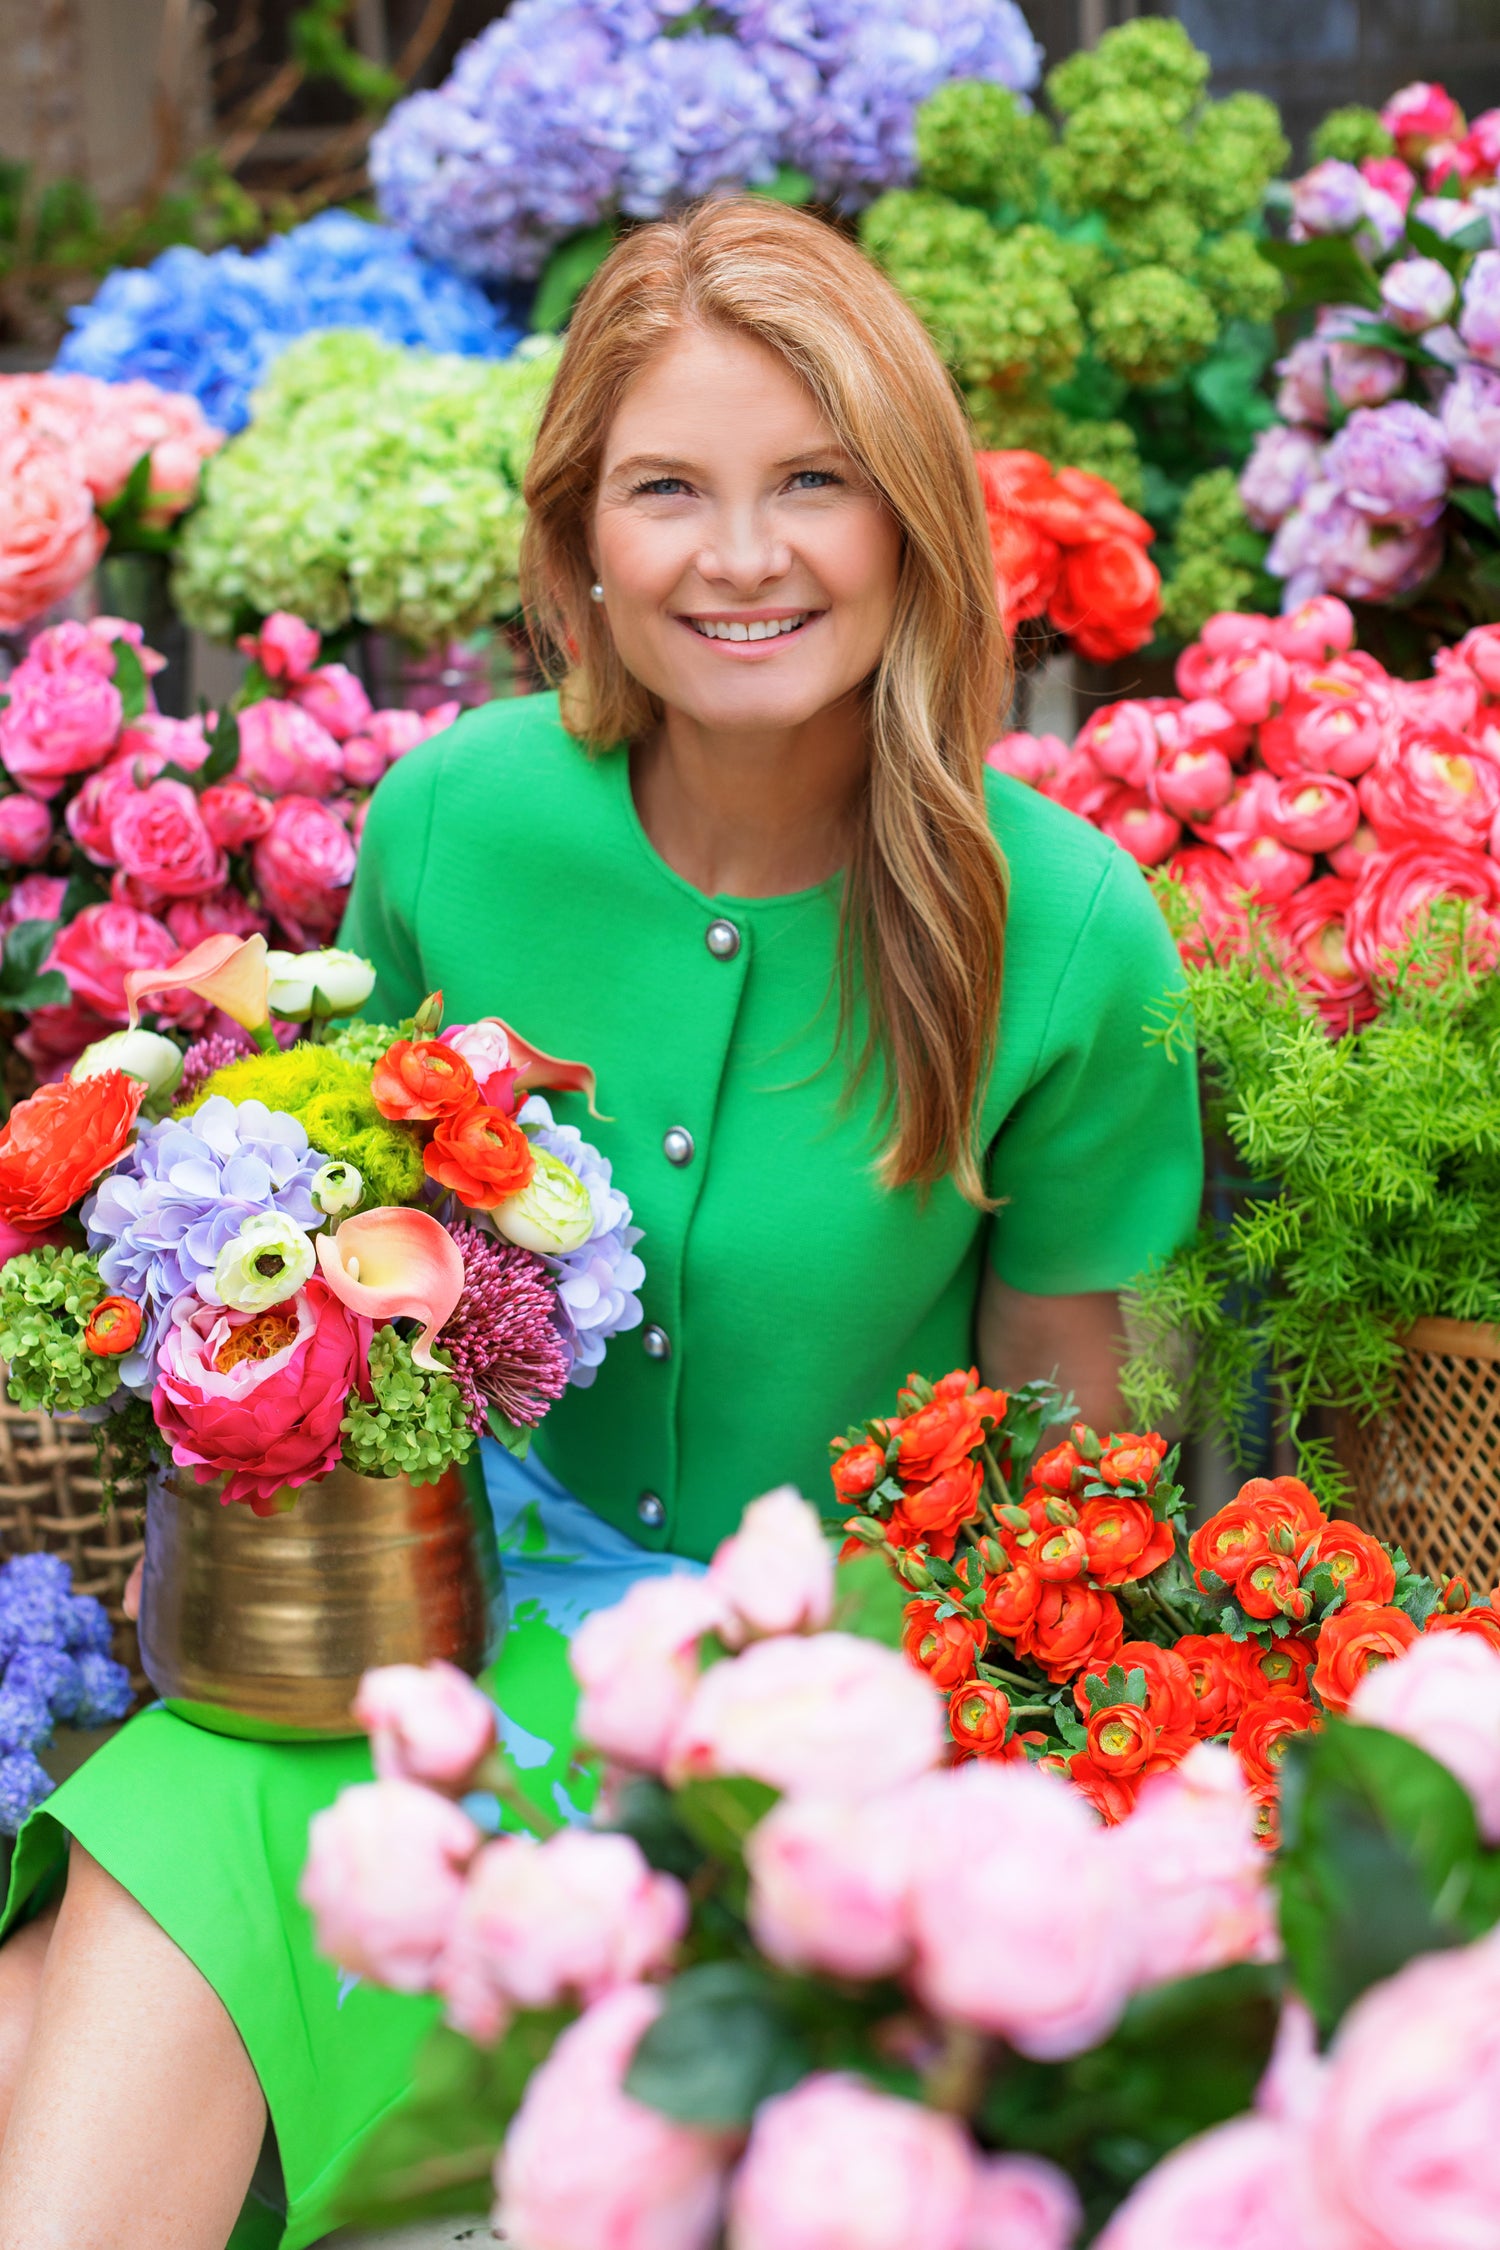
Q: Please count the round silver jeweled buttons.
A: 4